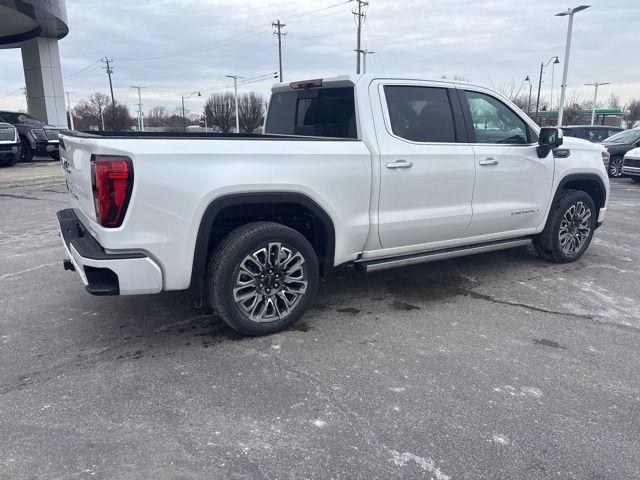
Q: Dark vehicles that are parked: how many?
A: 4